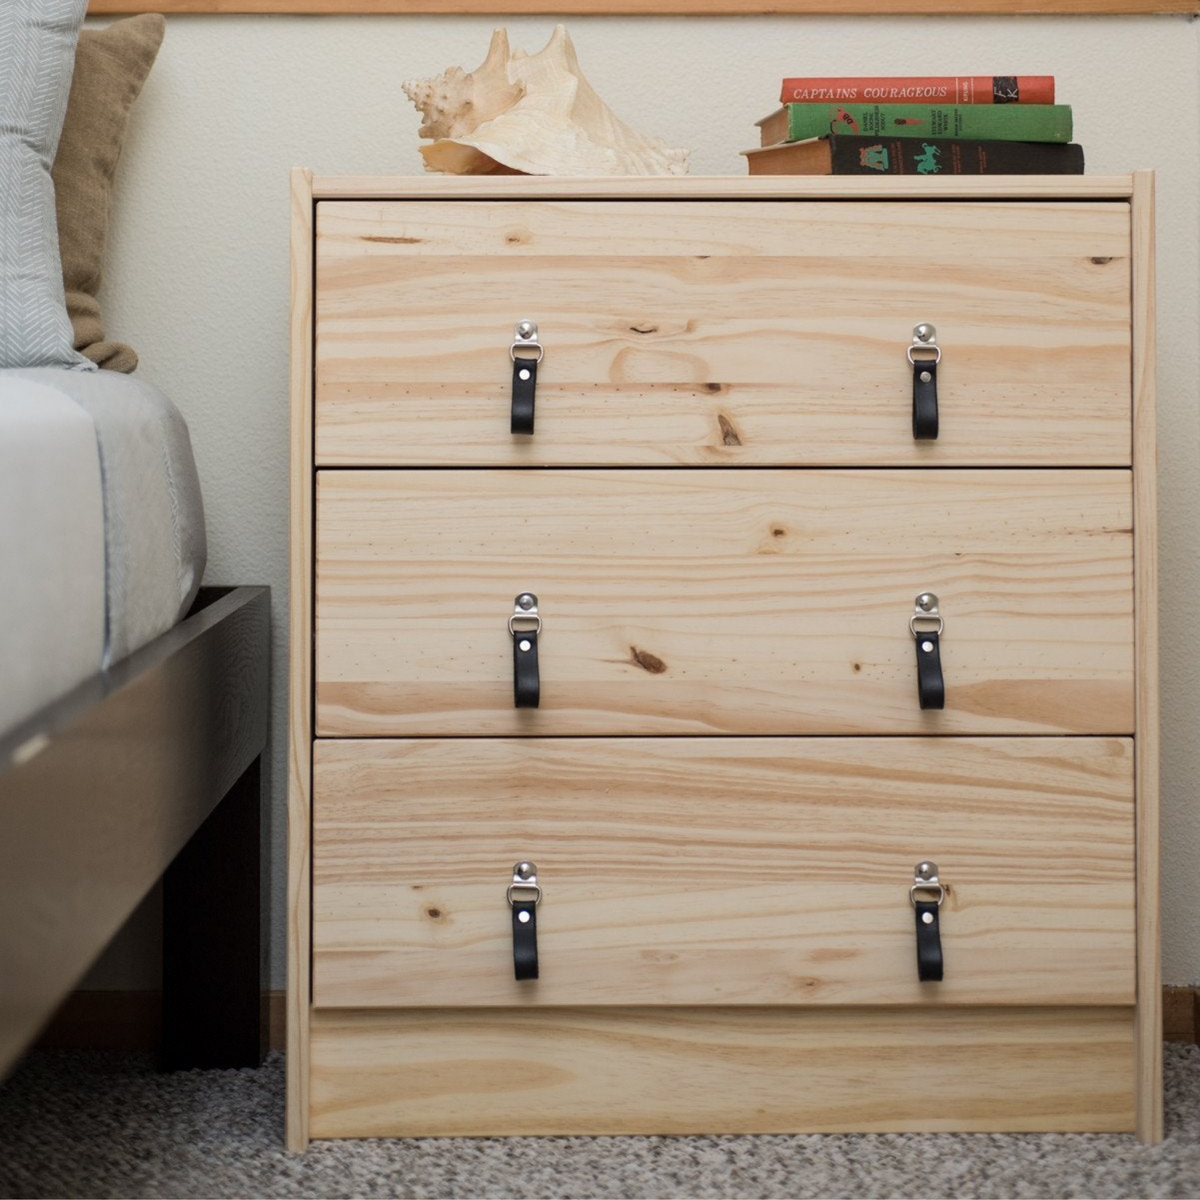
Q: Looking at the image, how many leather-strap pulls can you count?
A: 6